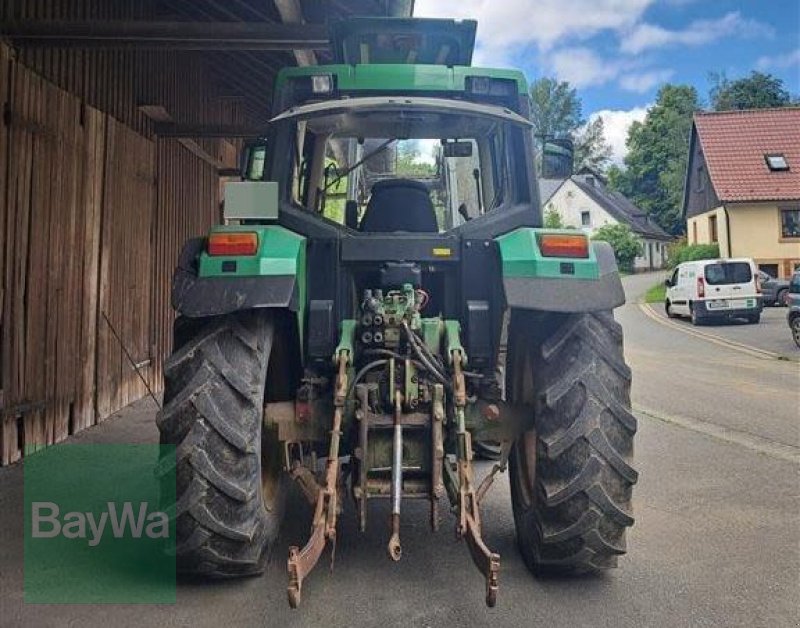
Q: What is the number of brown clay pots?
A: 0